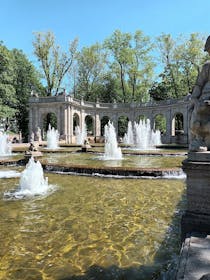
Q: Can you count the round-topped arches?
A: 8